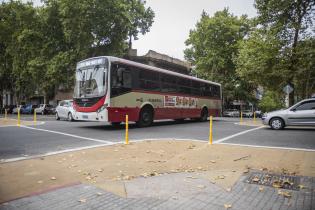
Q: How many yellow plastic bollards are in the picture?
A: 7